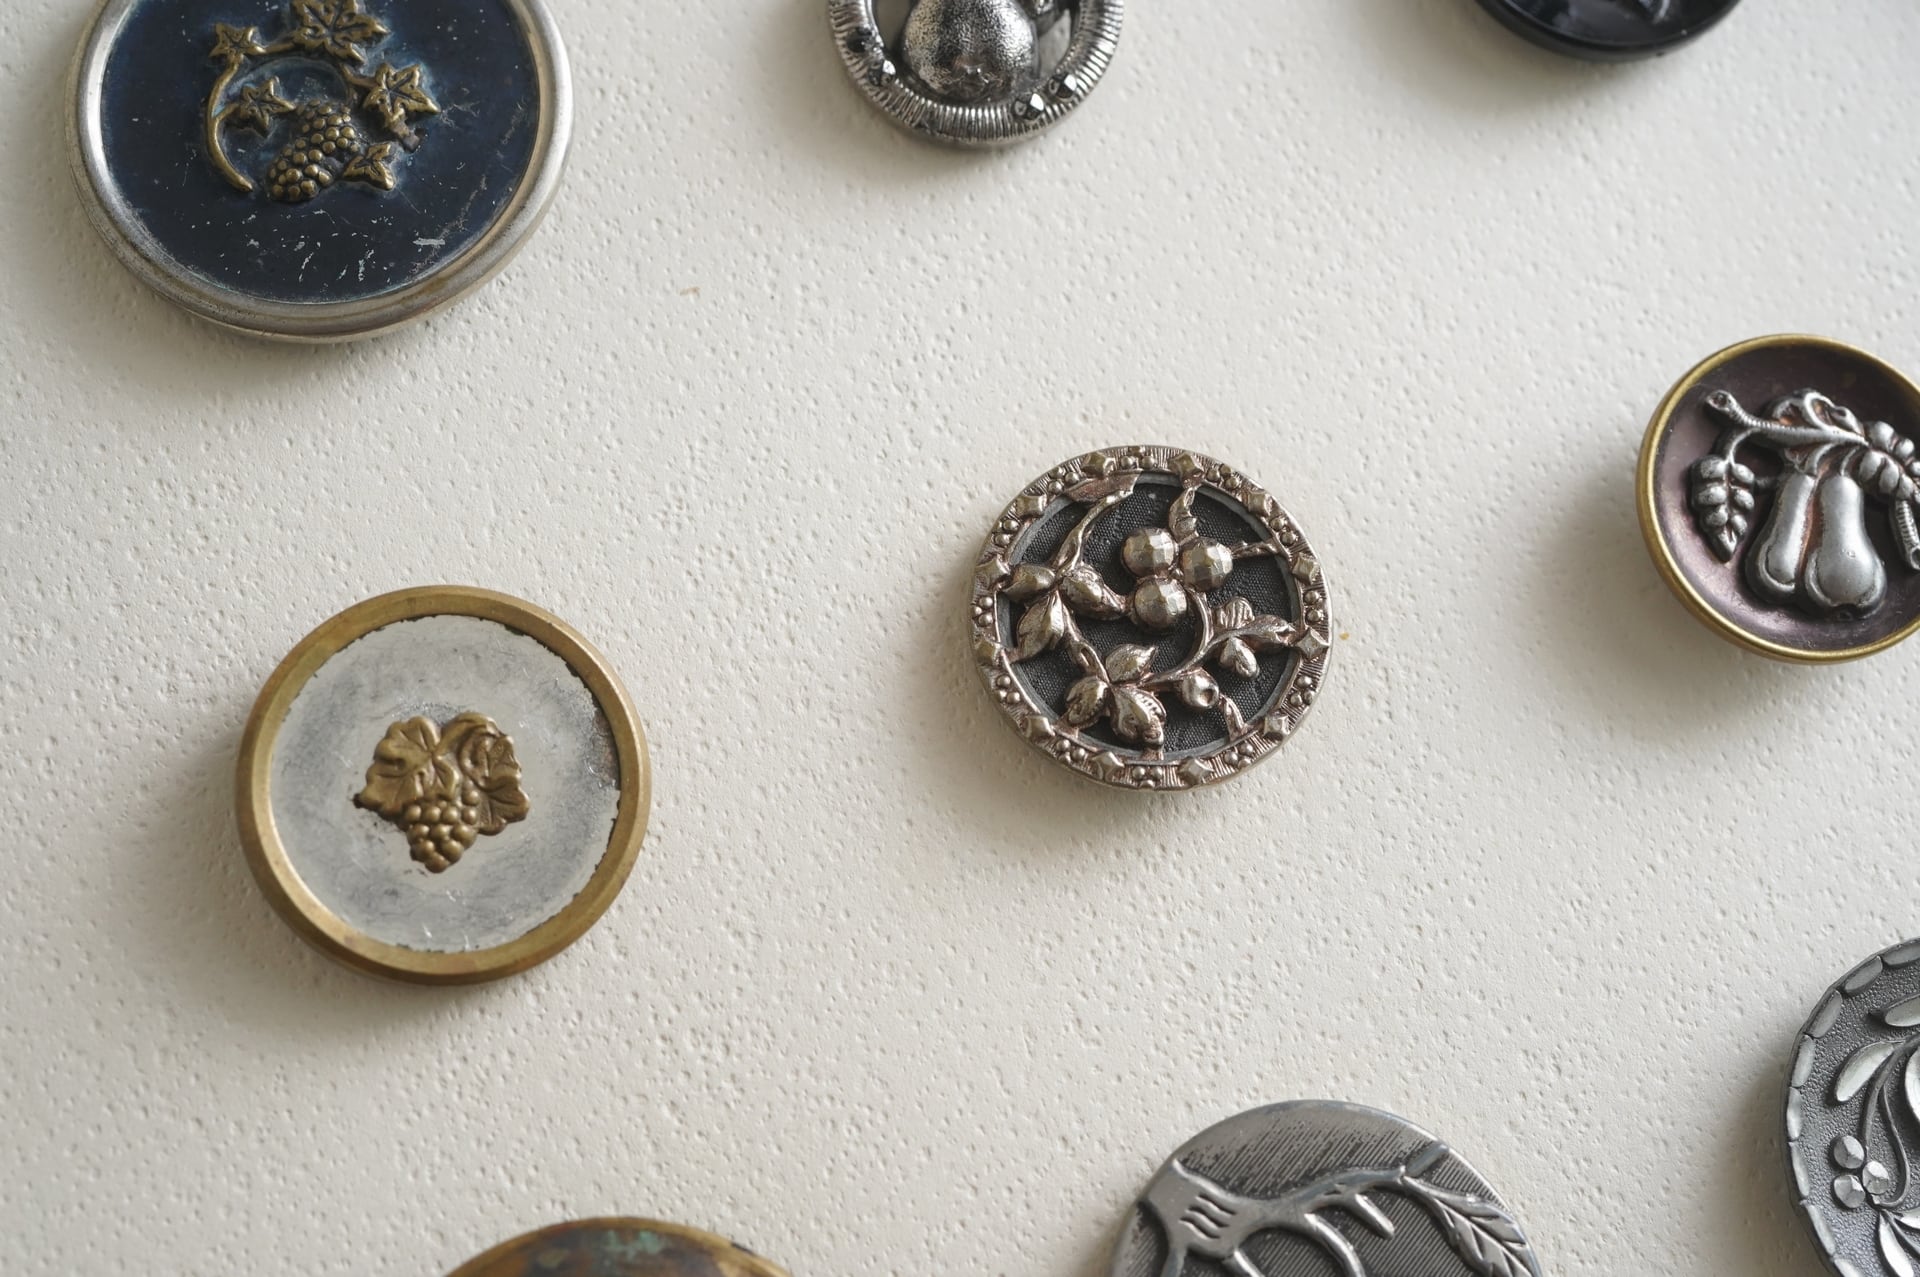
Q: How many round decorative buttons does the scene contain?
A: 9